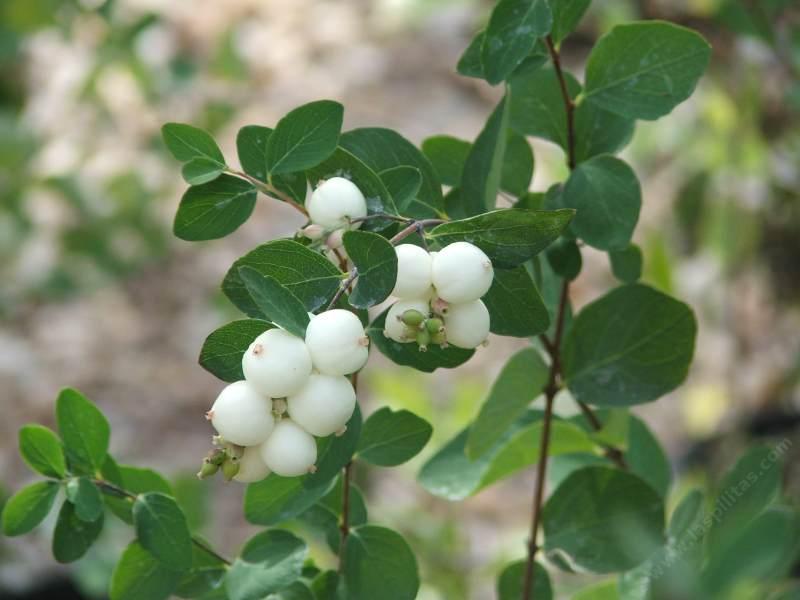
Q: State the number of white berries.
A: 11